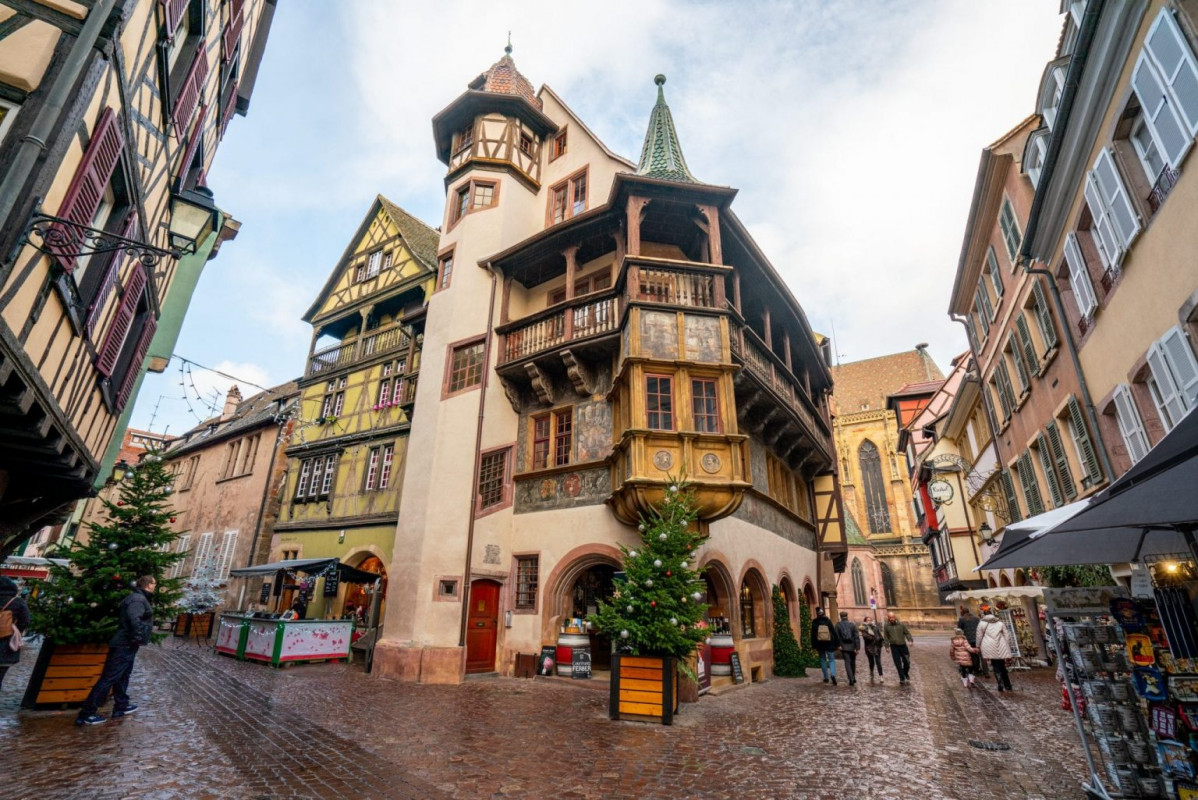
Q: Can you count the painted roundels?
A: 2